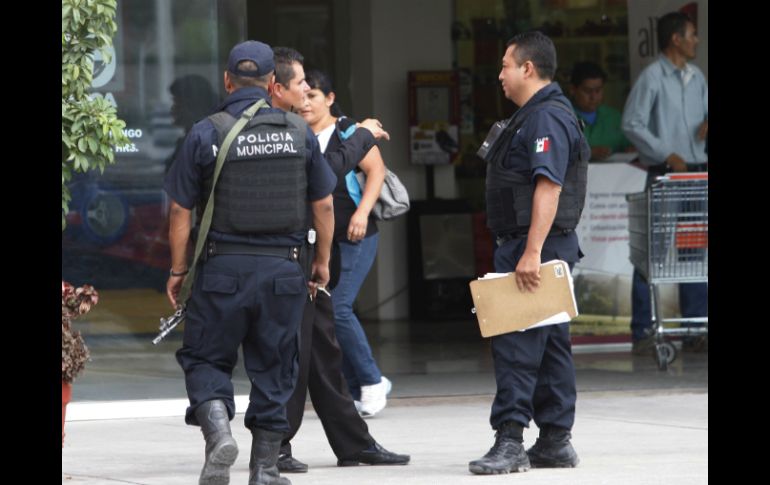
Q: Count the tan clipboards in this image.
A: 1